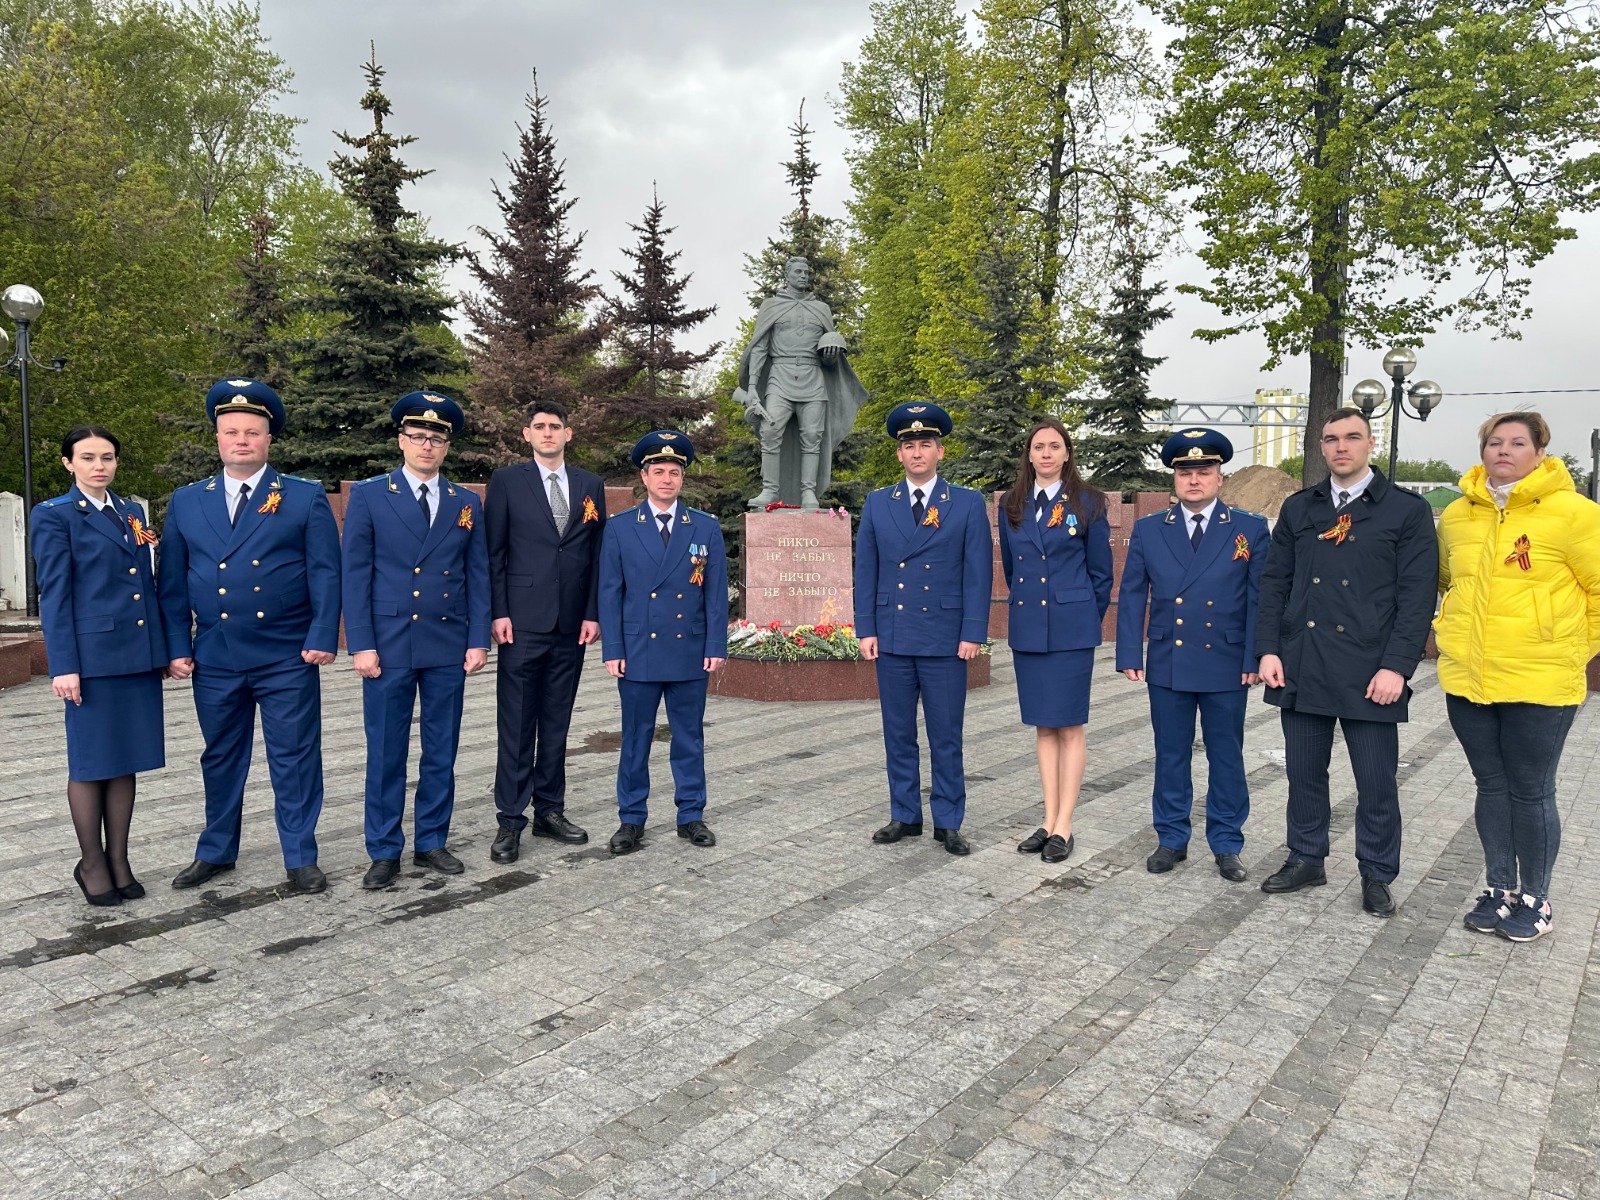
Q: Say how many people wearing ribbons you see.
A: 10